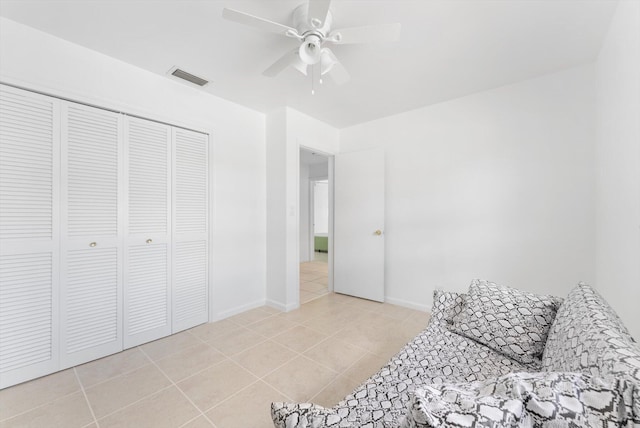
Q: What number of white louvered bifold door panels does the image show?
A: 4